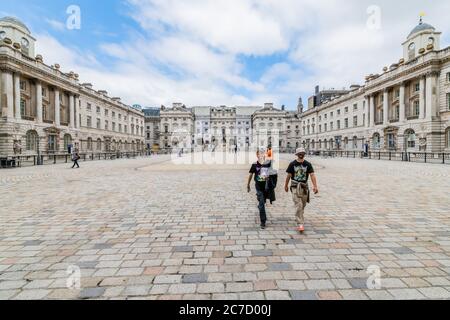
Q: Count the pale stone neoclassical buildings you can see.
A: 3